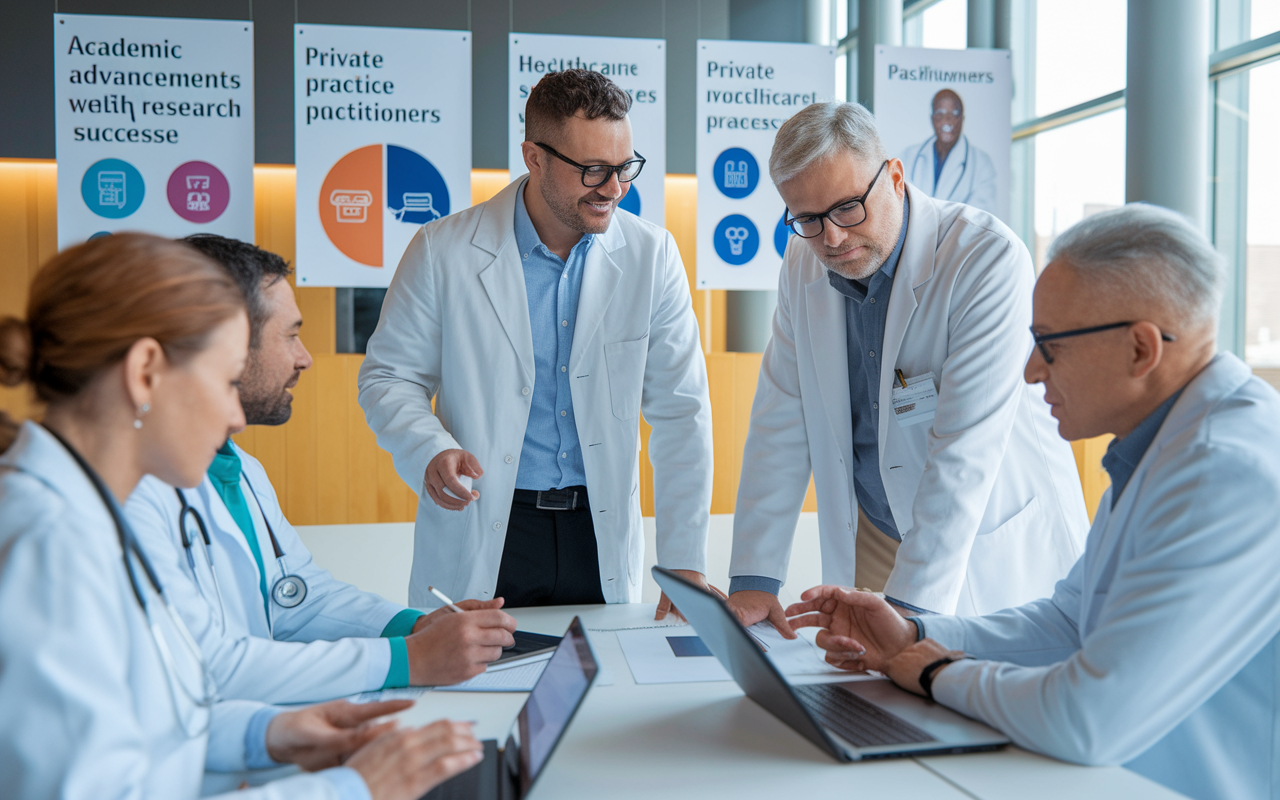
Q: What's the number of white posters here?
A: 5